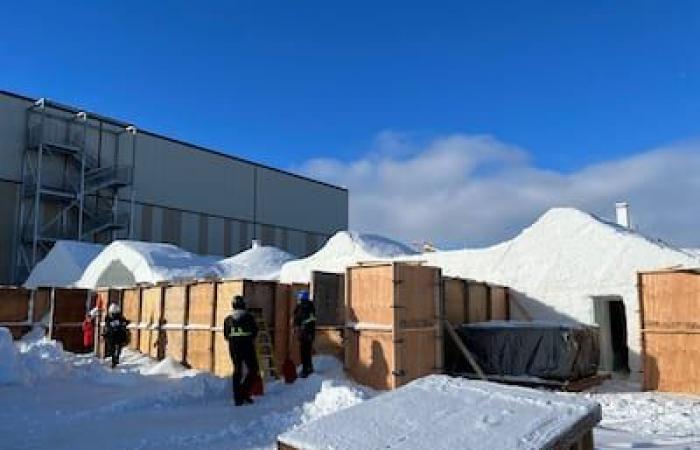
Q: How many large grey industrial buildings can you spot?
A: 1